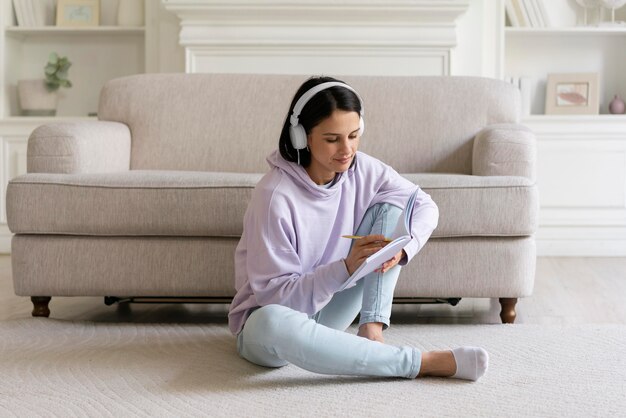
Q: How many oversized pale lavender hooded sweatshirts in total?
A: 1